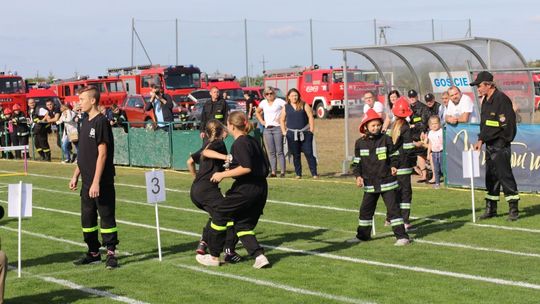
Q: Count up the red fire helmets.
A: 4